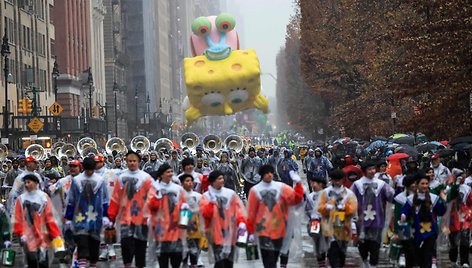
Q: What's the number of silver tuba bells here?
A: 11